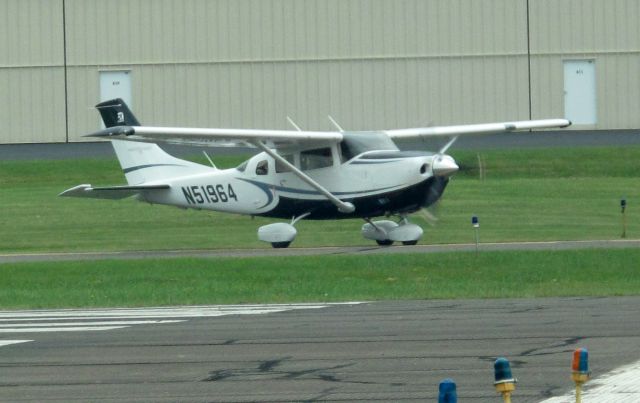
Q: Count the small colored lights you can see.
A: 5